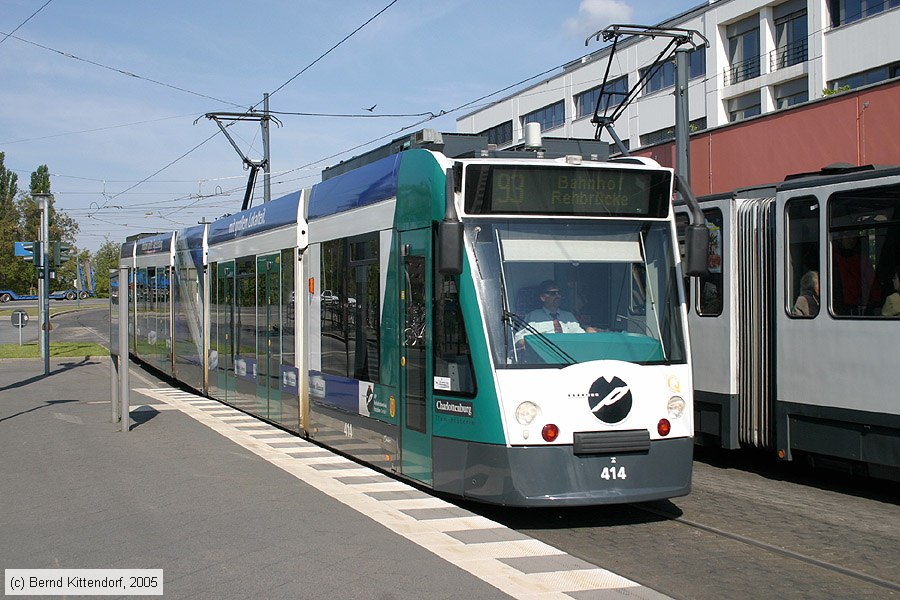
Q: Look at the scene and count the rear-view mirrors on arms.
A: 2